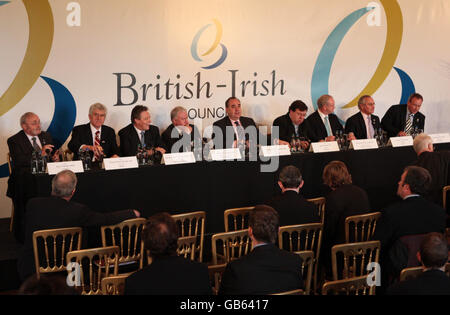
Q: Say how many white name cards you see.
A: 9